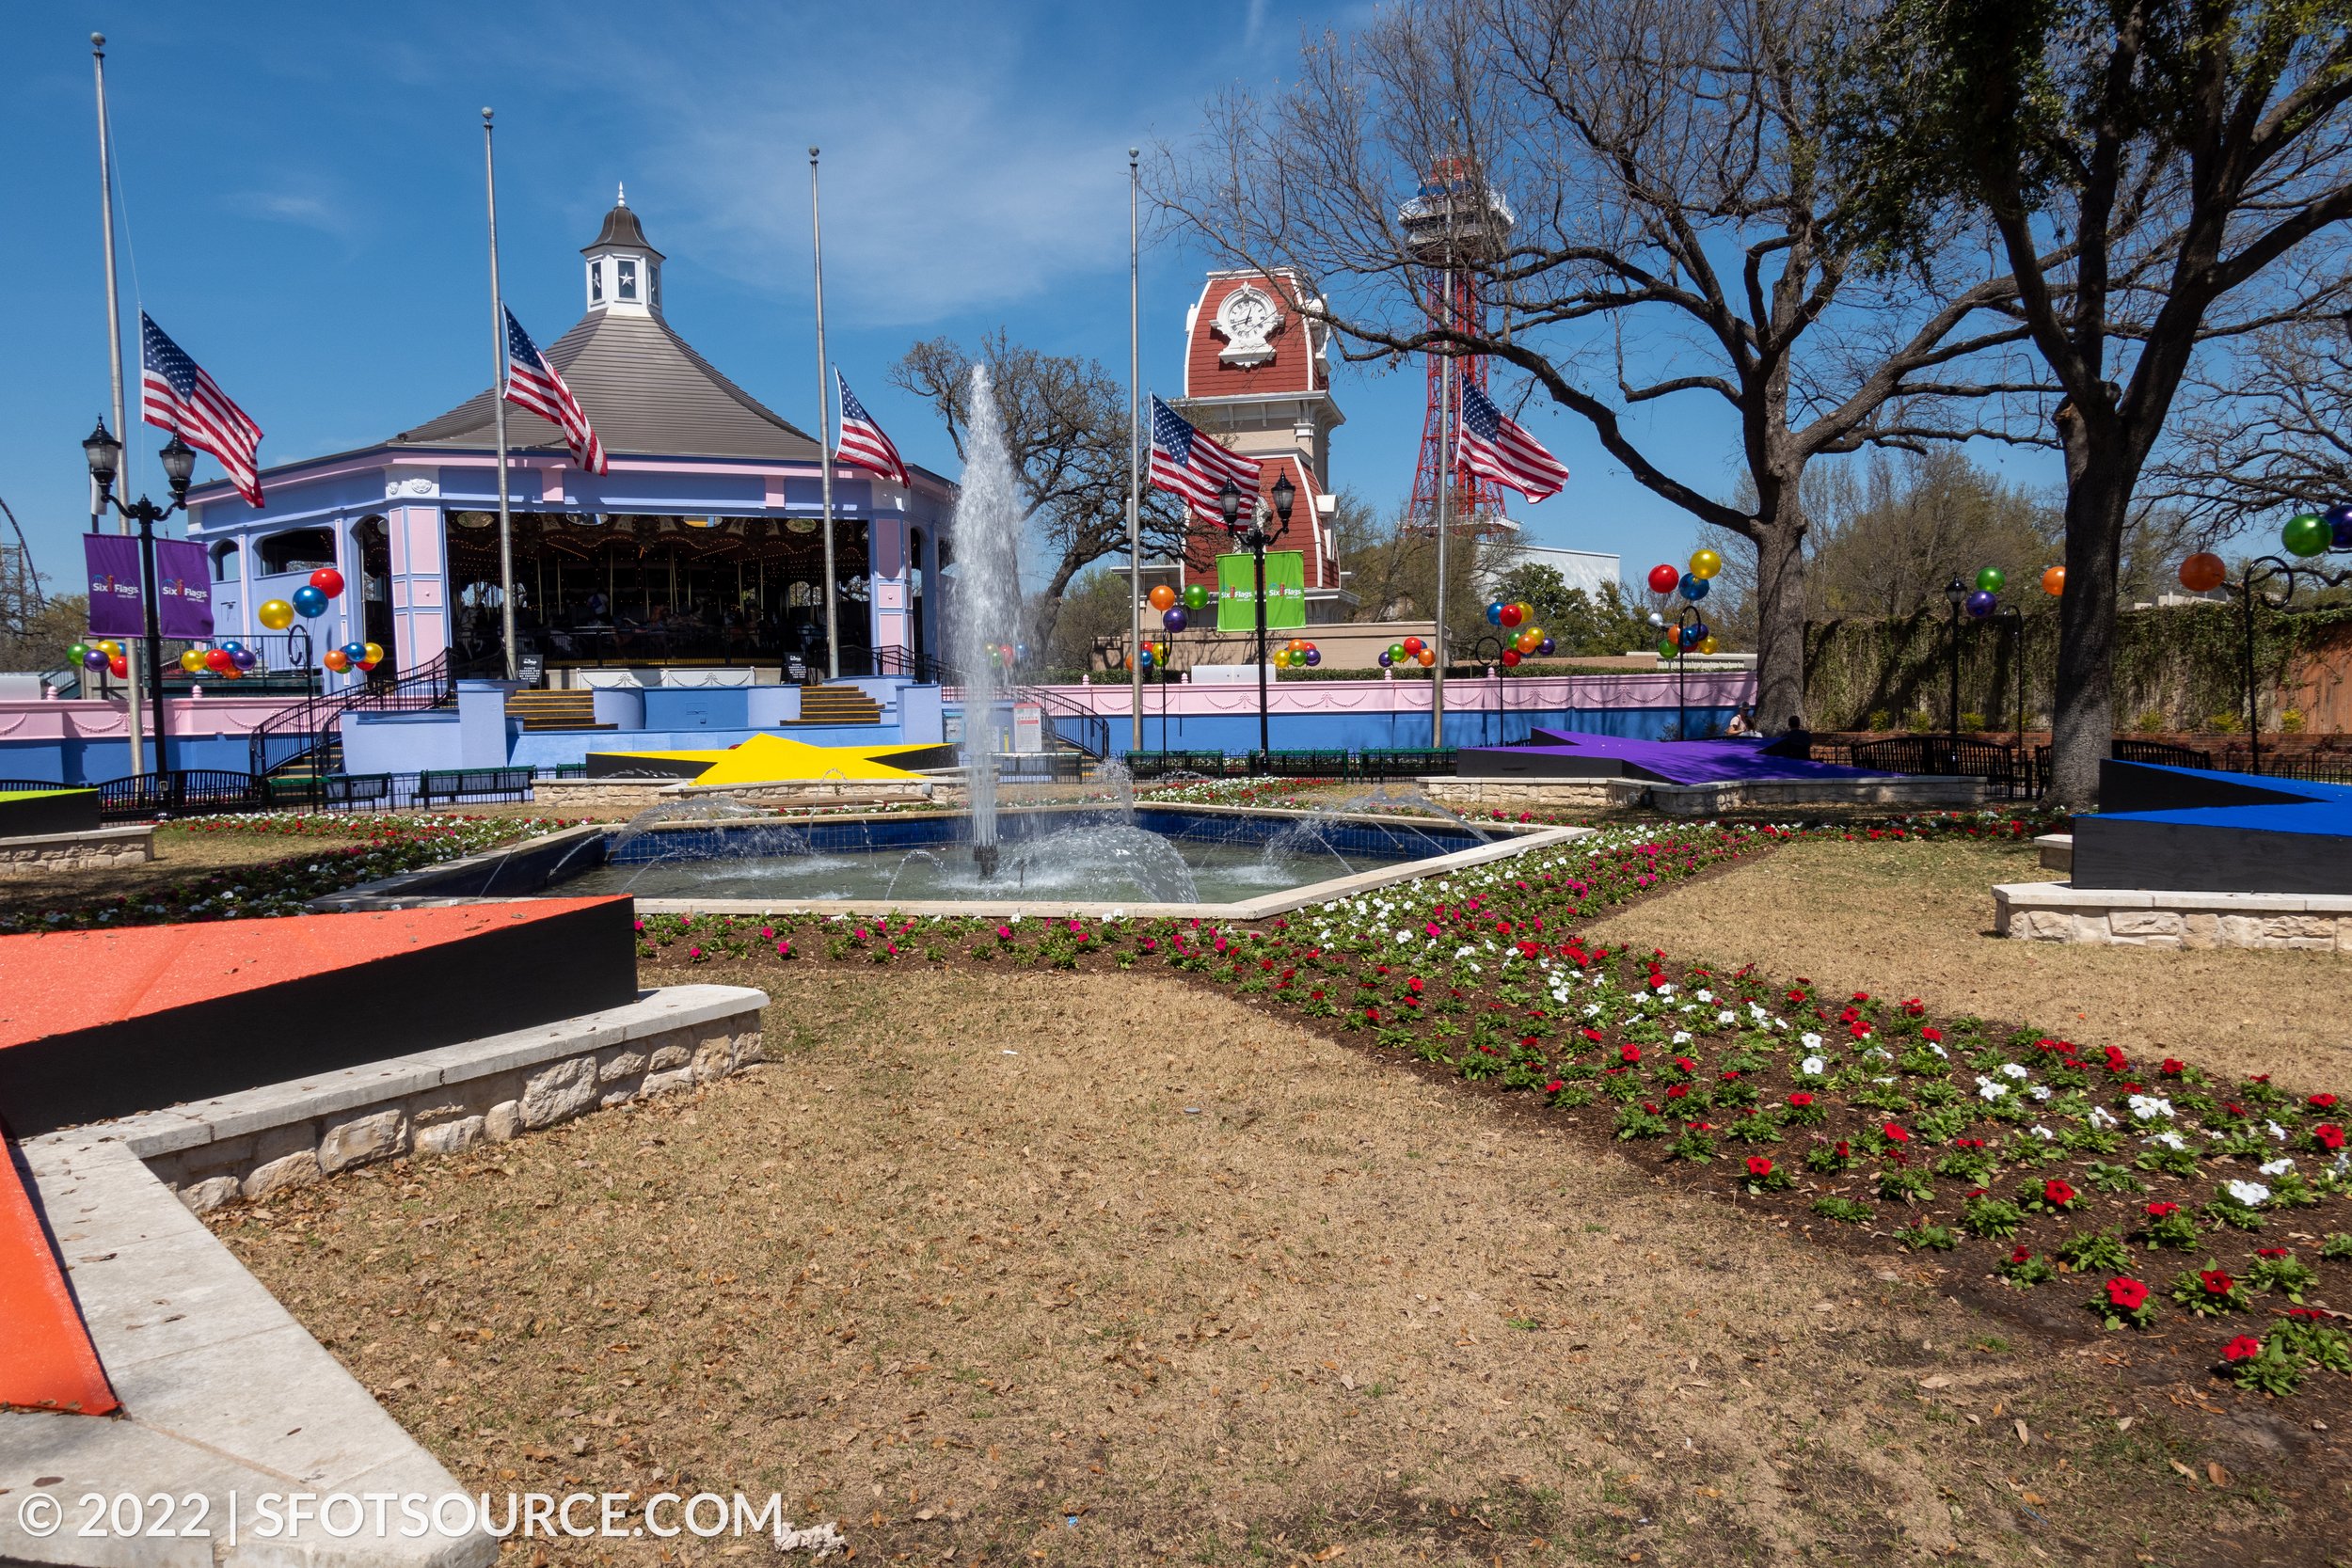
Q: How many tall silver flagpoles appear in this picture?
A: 5